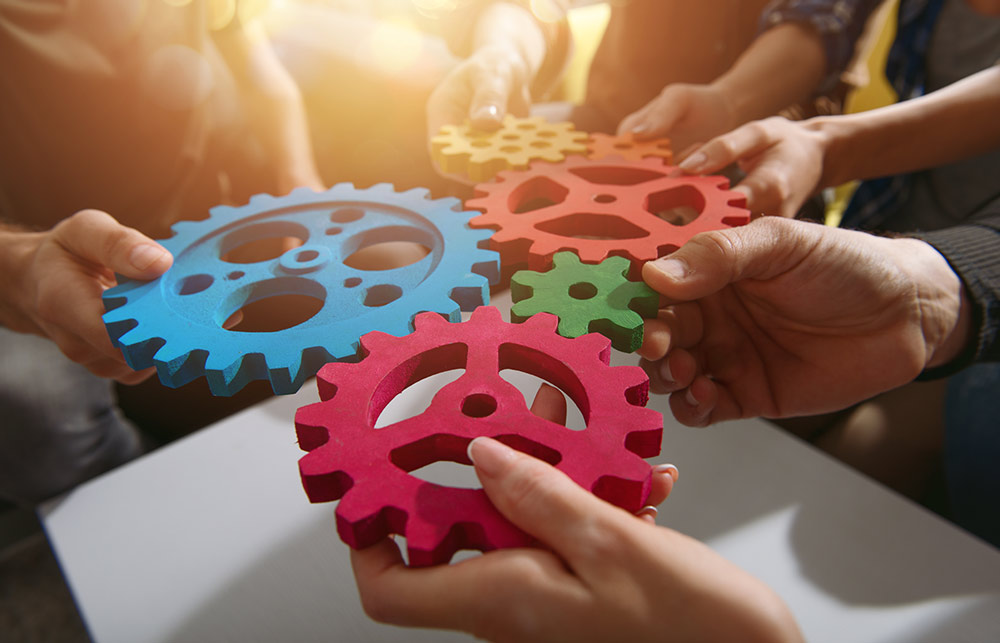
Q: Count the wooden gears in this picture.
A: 6